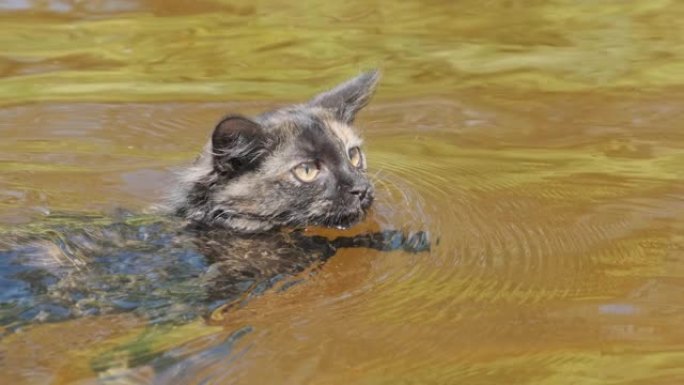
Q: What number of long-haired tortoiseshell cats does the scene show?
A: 1